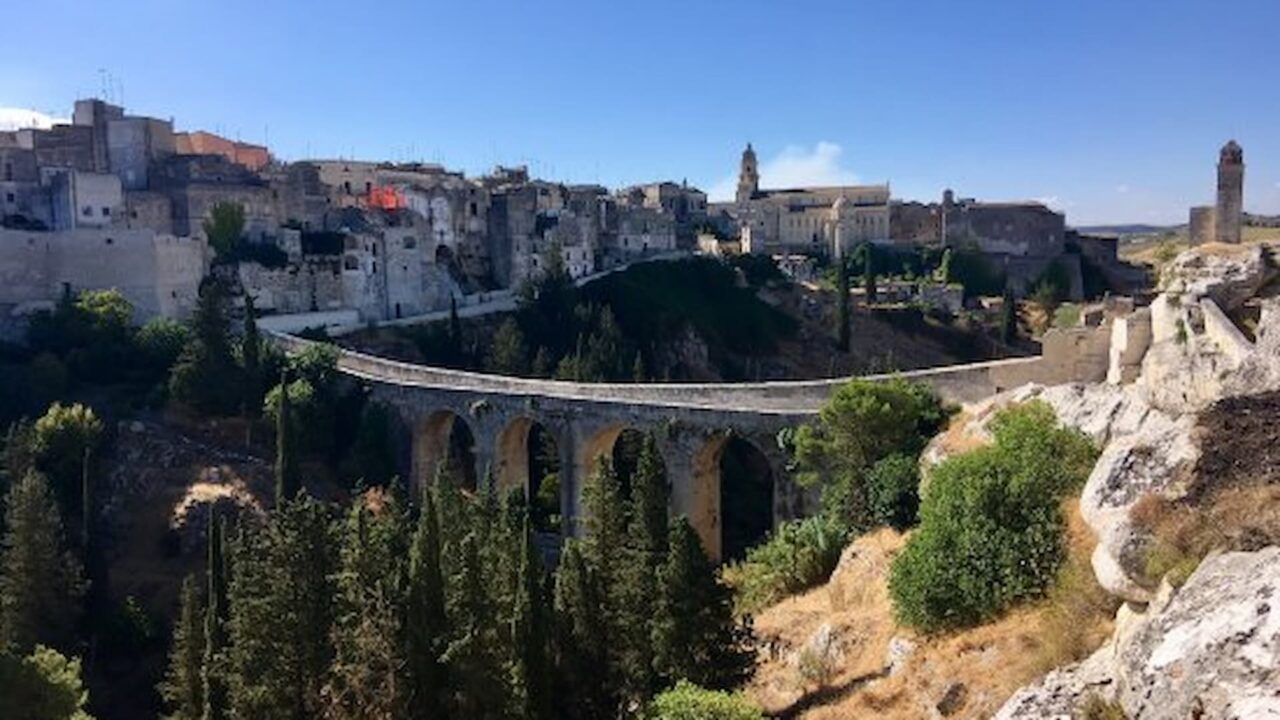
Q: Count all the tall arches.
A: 4